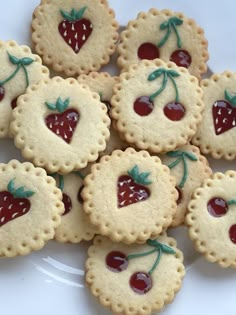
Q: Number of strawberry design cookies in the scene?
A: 5